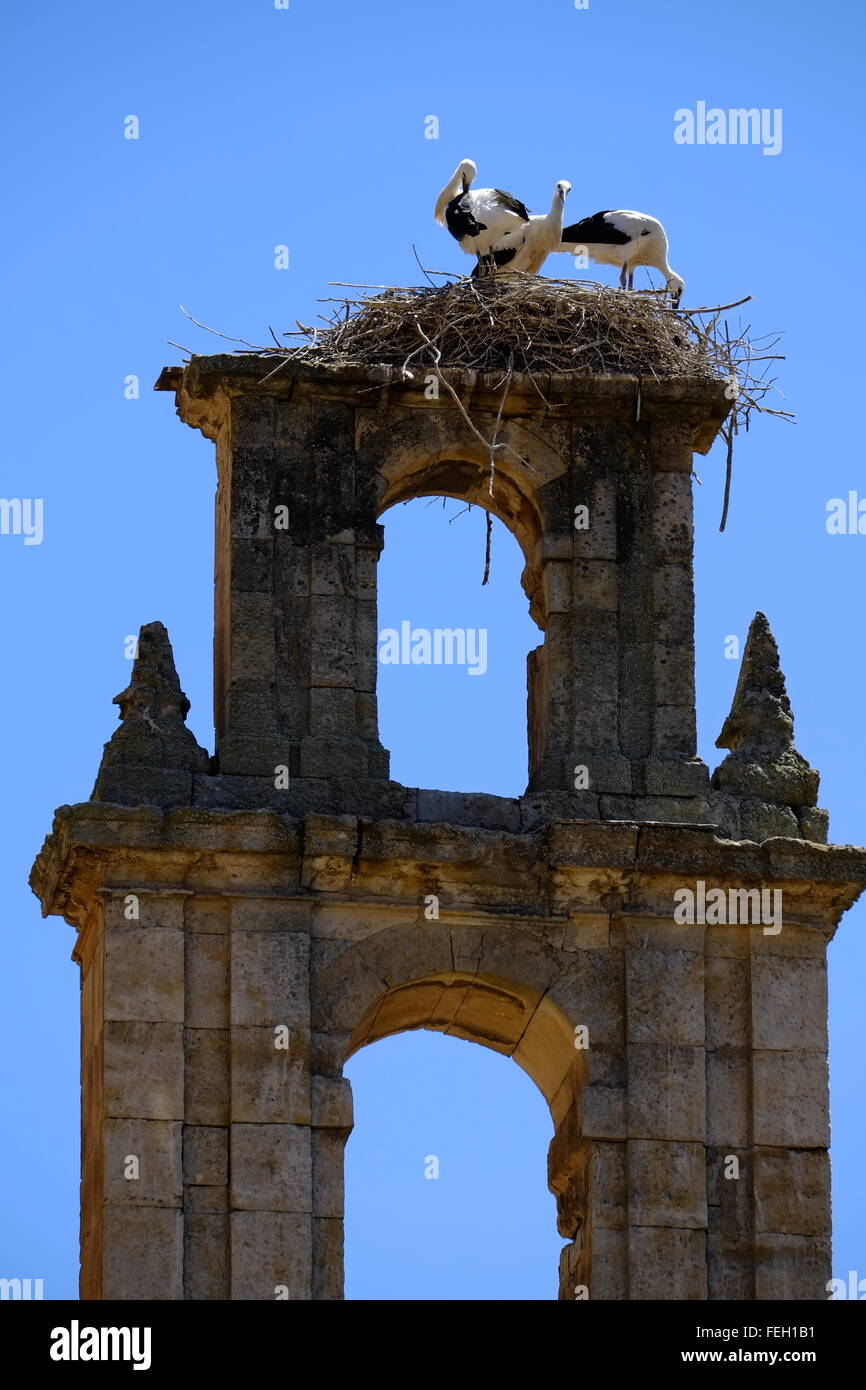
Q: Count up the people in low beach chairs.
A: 0